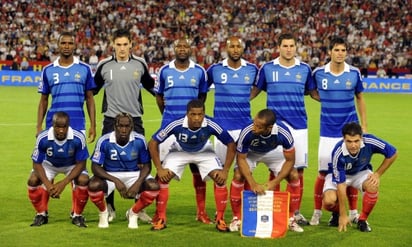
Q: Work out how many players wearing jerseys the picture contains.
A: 11